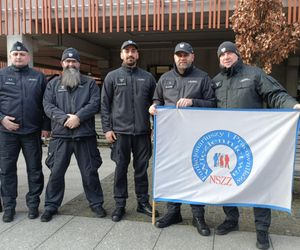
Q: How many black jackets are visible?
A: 5